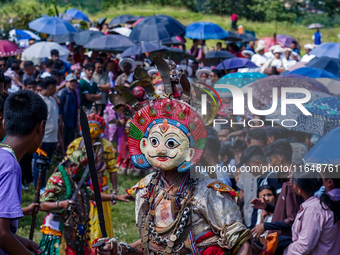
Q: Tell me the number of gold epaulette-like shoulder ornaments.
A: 2